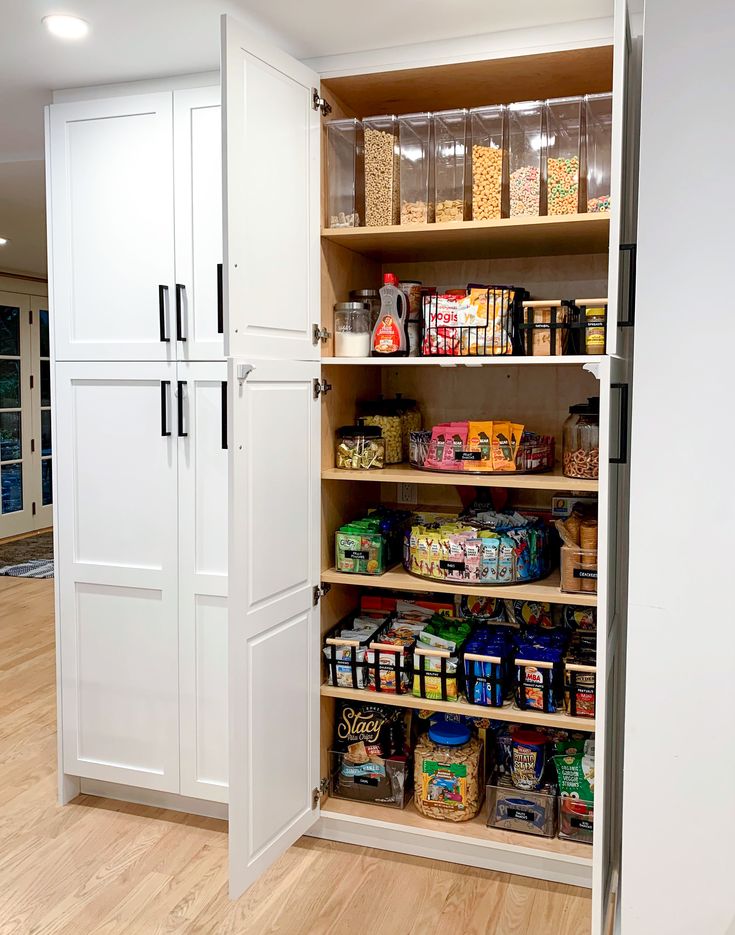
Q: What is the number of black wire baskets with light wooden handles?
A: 8